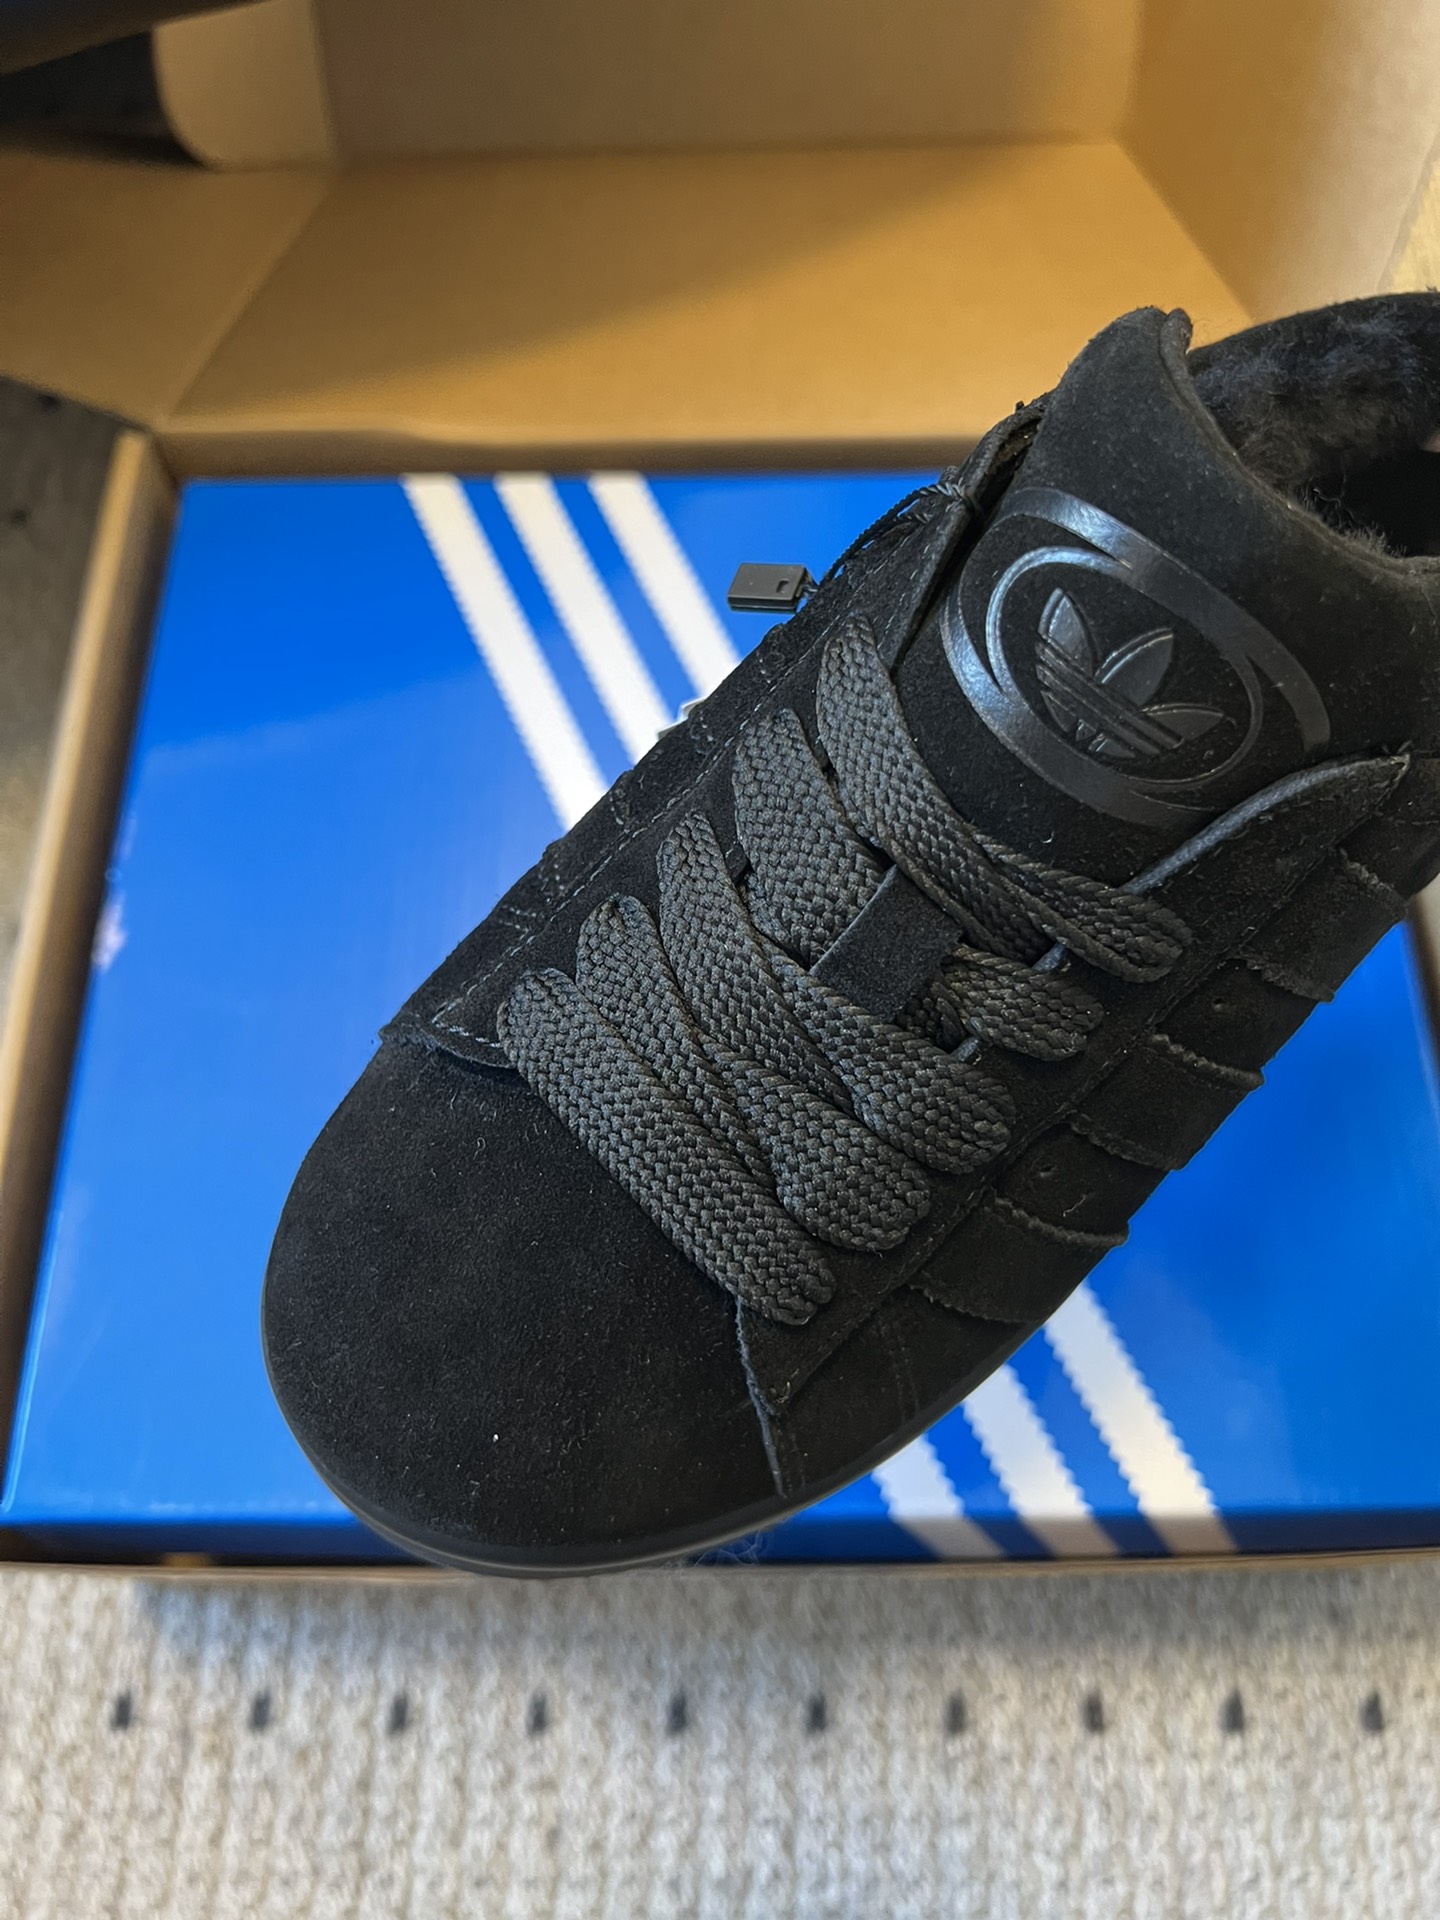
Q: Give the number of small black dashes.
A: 10